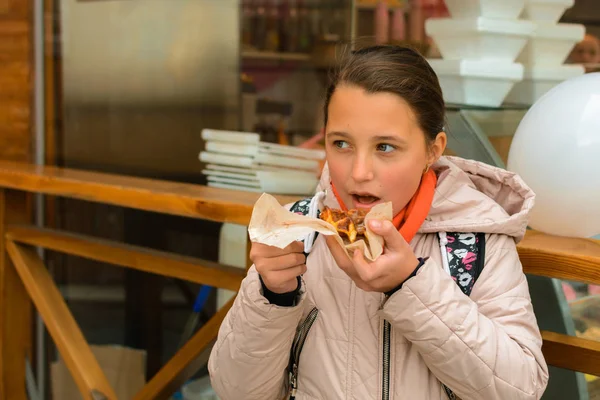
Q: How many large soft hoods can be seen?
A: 1